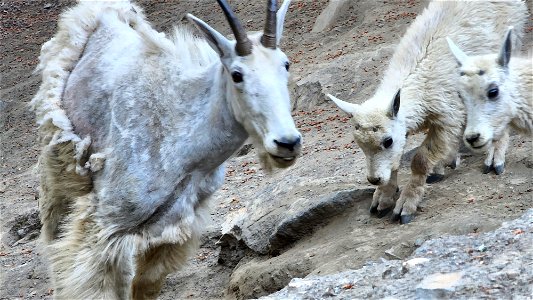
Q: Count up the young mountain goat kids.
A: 2